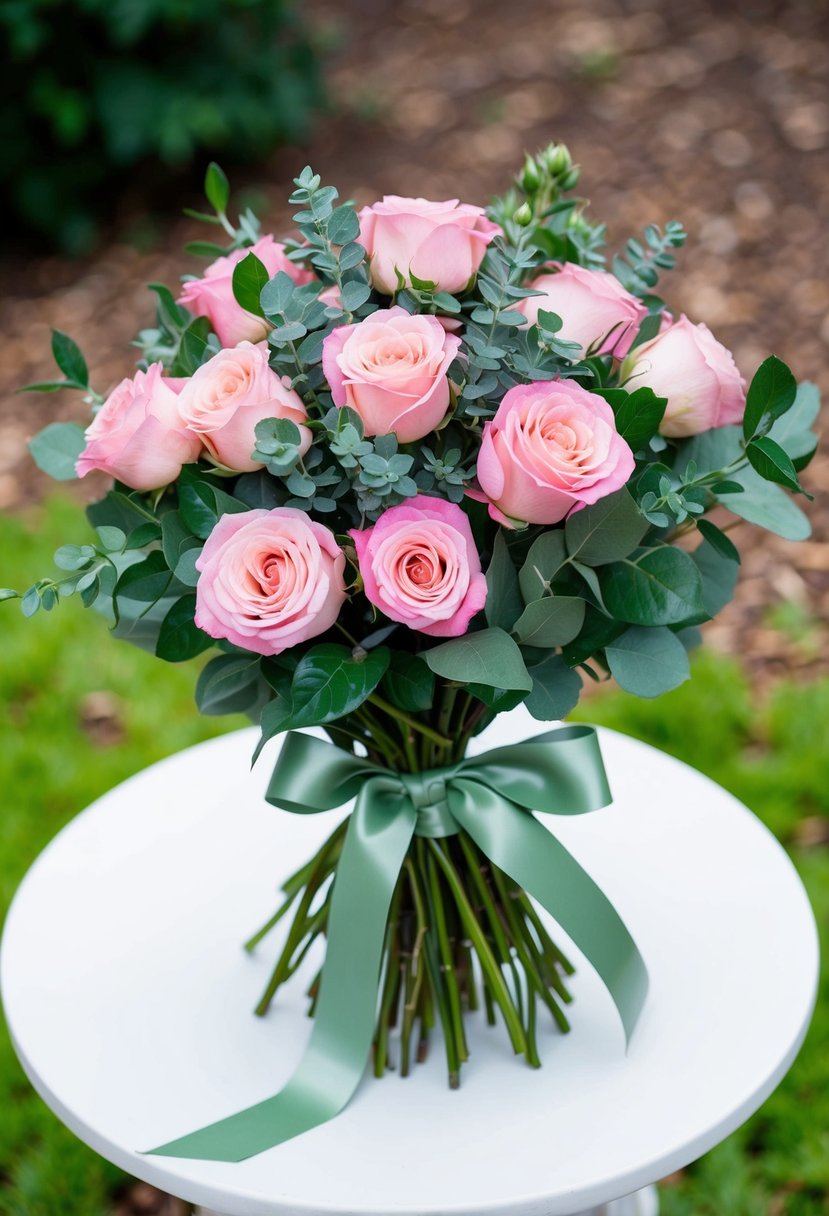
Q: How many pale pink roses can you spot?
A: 10